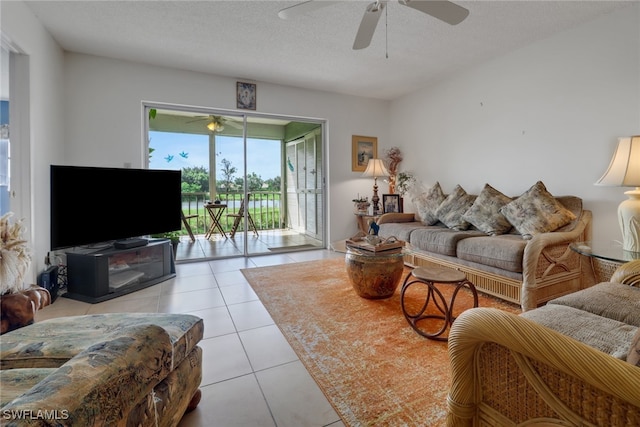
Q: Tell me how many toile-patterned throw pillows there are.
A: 4